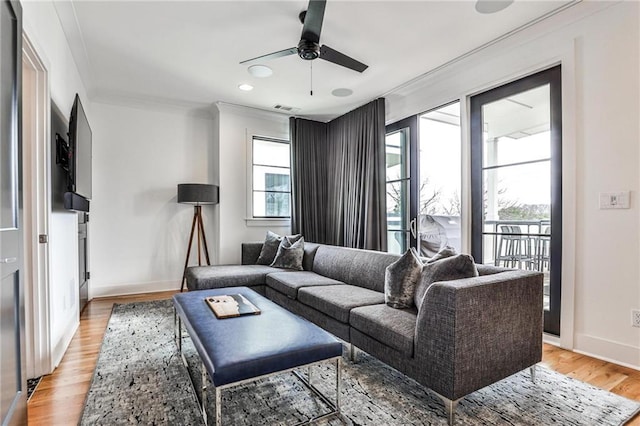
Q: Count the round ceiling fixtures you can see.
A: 4